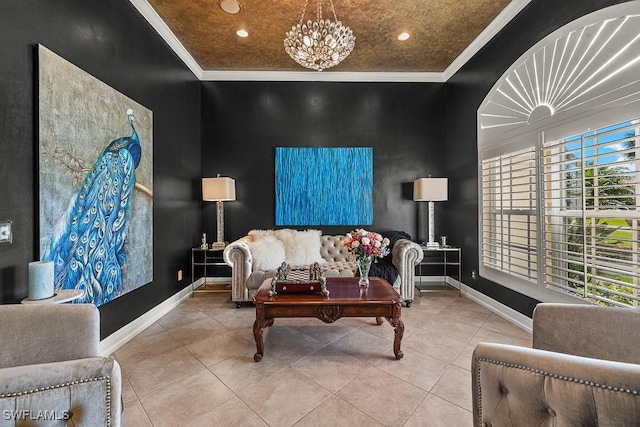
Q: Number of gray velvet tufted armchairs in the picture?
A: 2